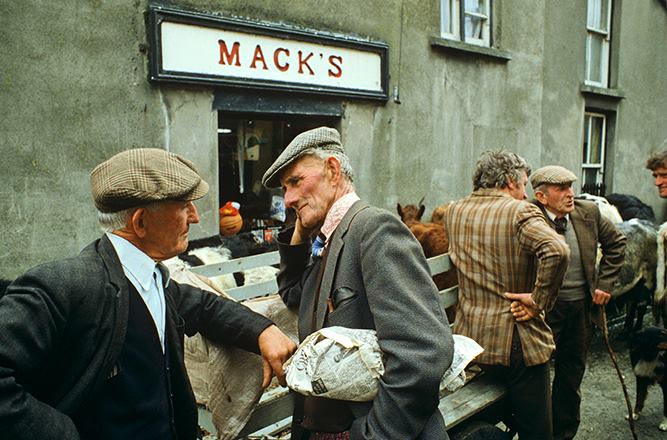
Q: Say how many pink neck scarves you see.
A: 1